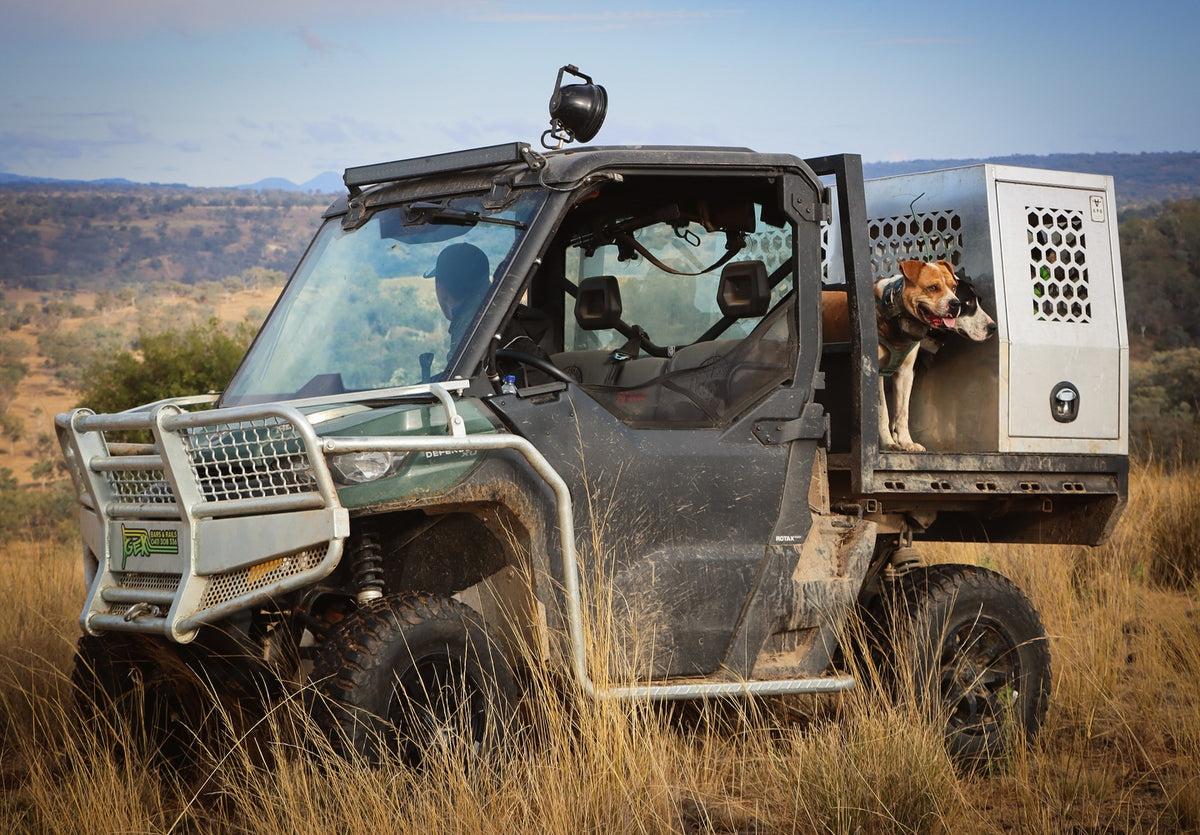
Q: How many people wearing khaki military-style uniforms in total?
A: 0